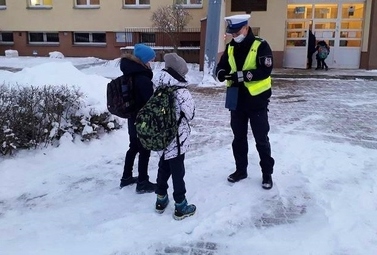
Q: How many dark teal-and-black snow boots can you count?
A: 2